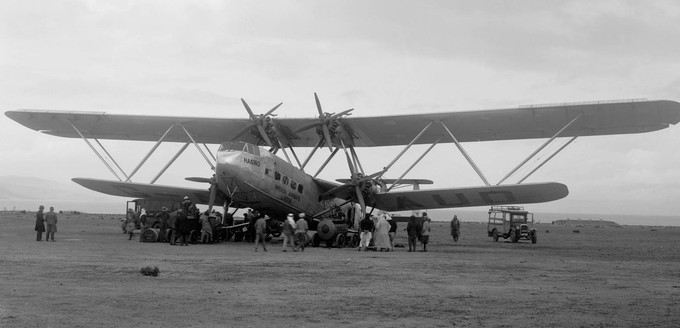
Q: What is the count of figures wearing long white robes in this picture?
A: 1